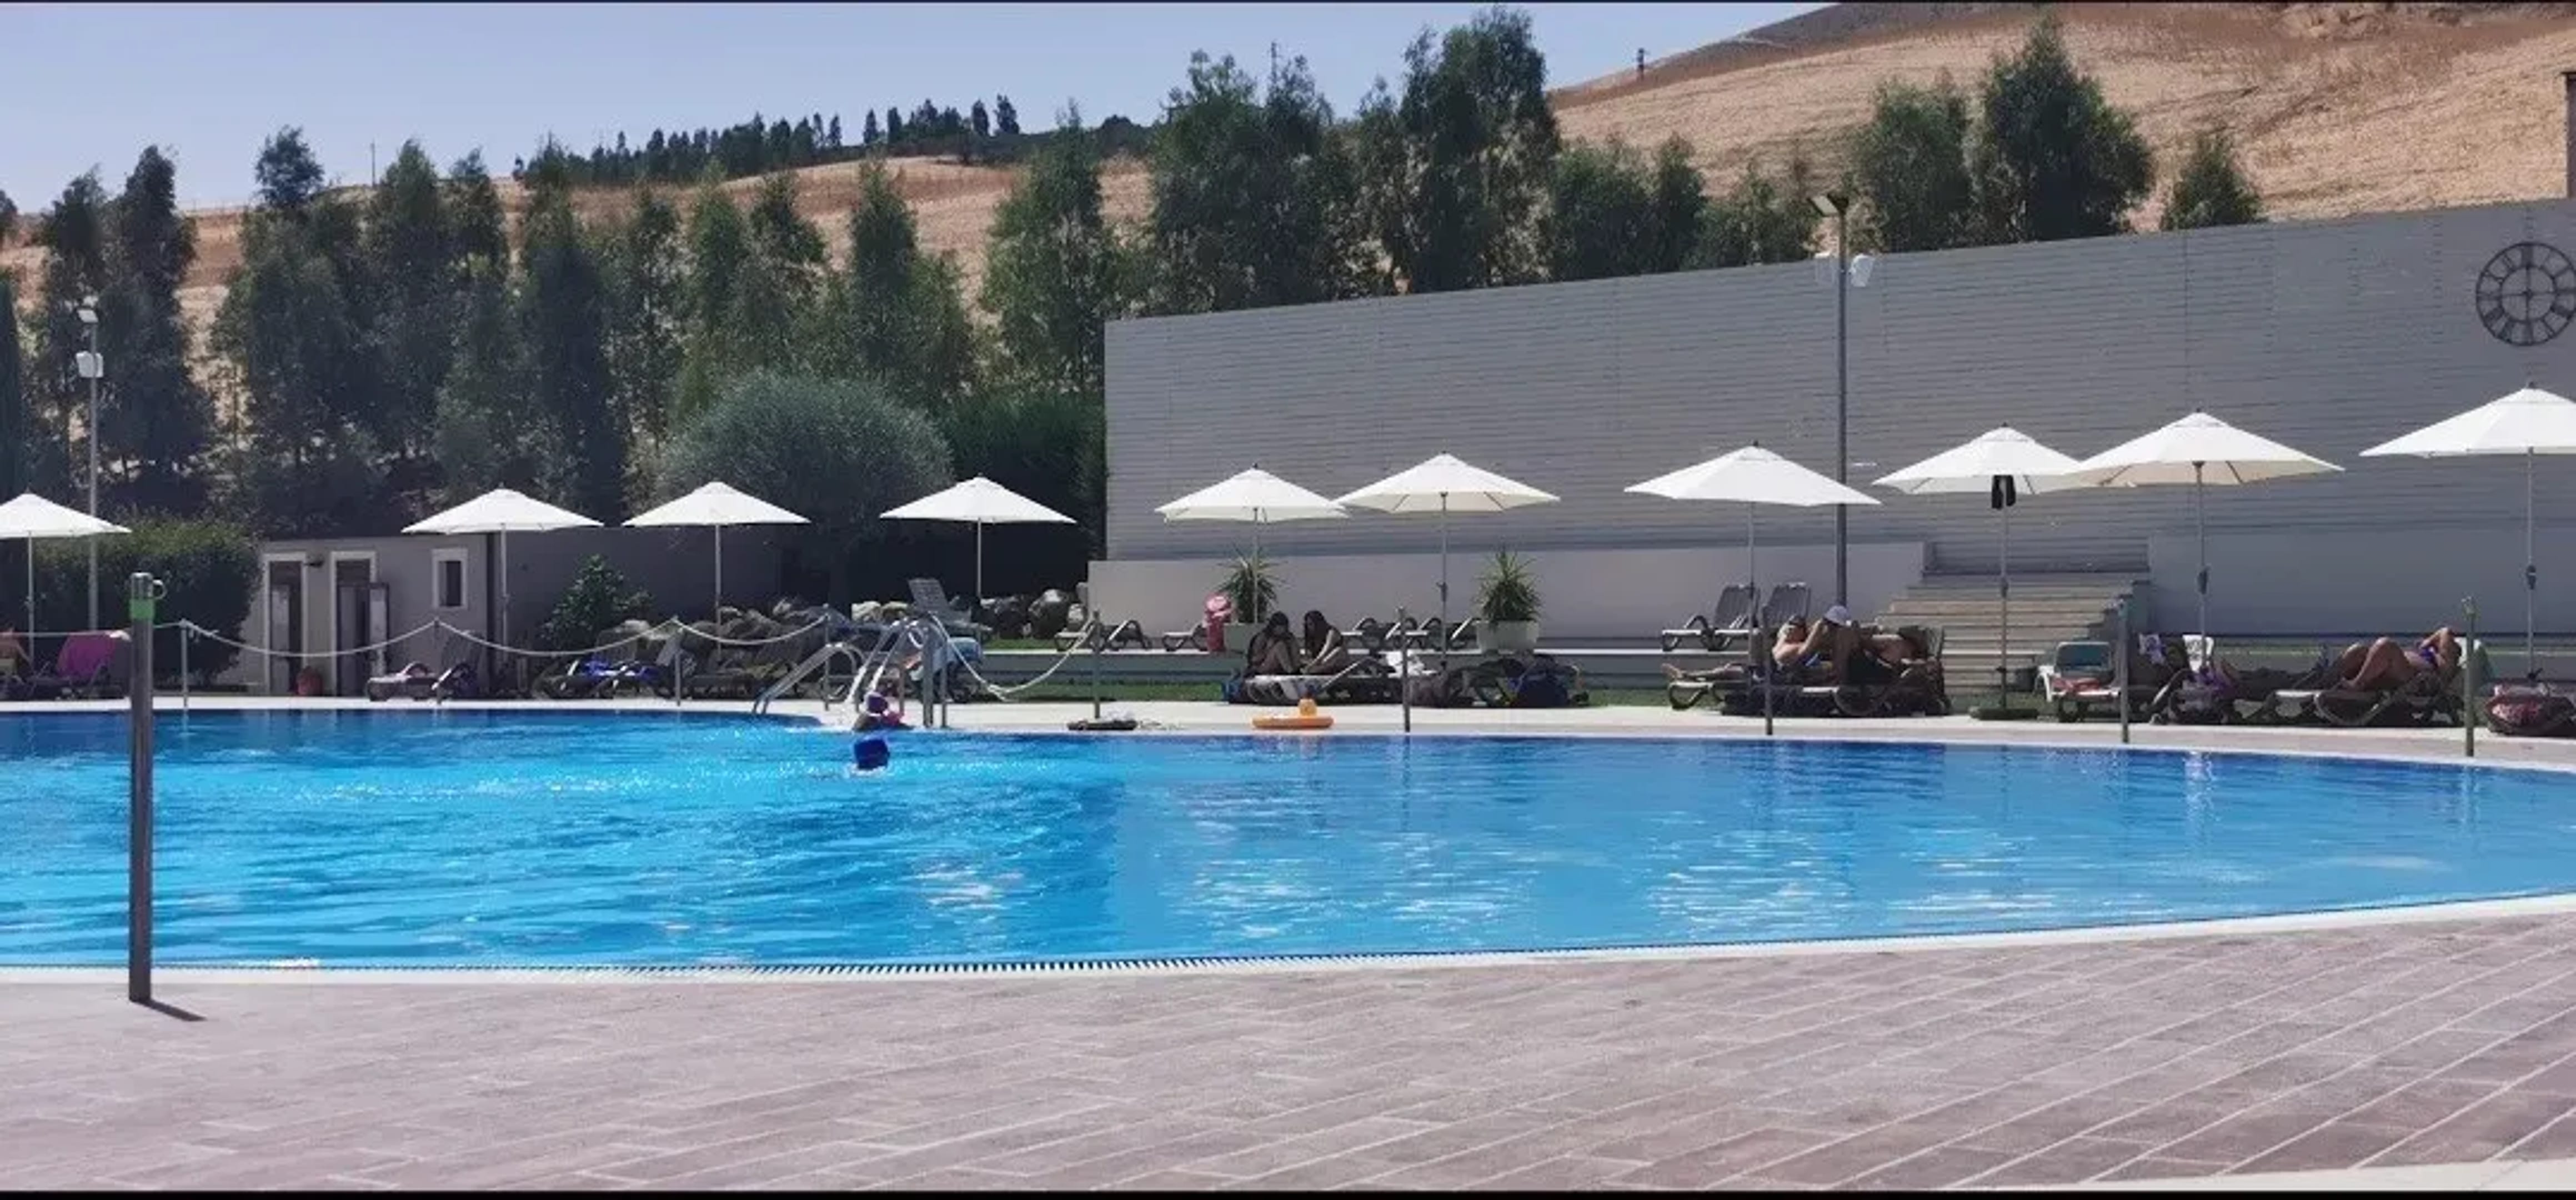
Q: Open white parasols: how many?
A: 10